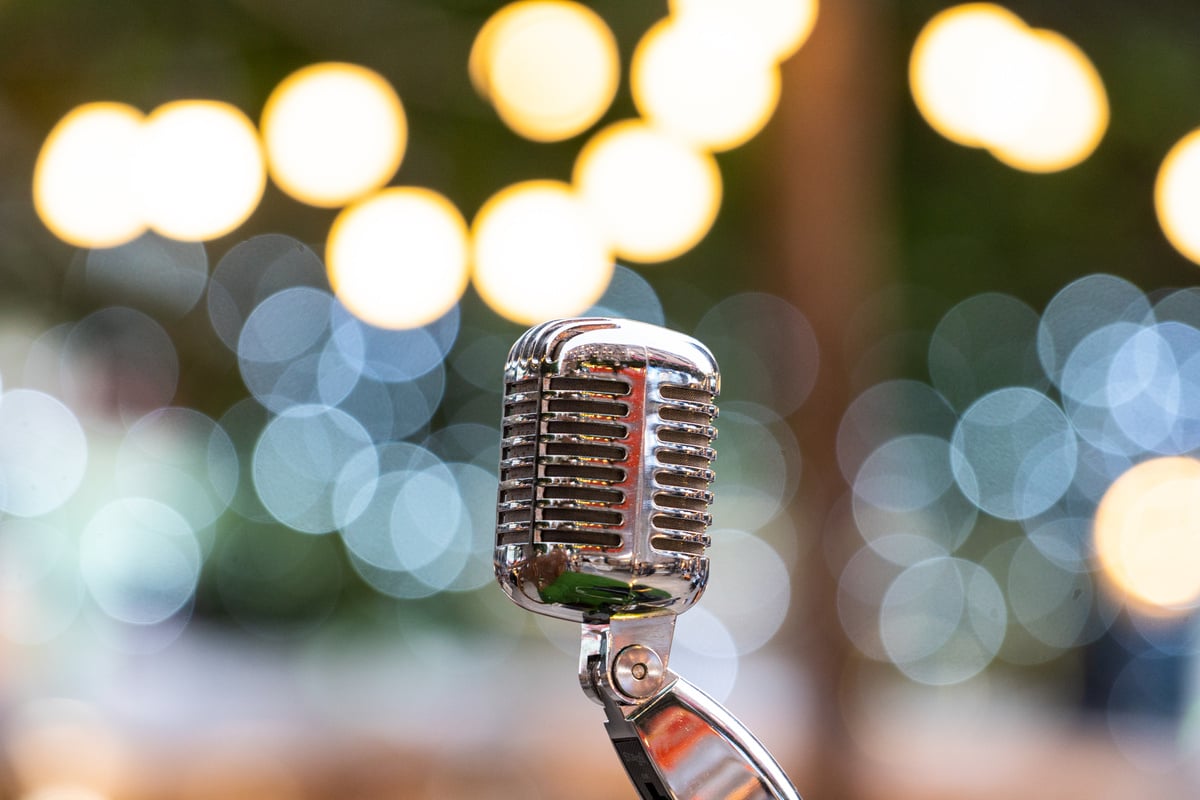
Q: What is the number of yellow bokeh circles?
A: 13